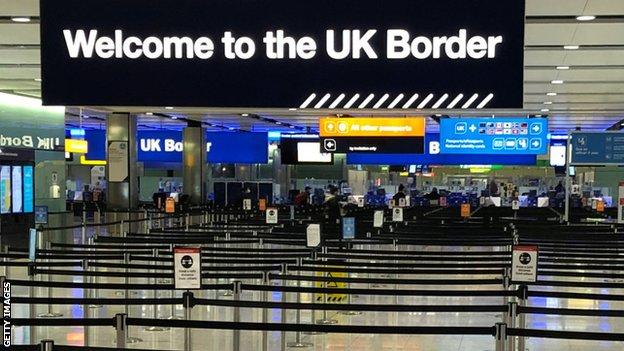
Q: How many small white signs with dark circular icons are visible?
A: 4